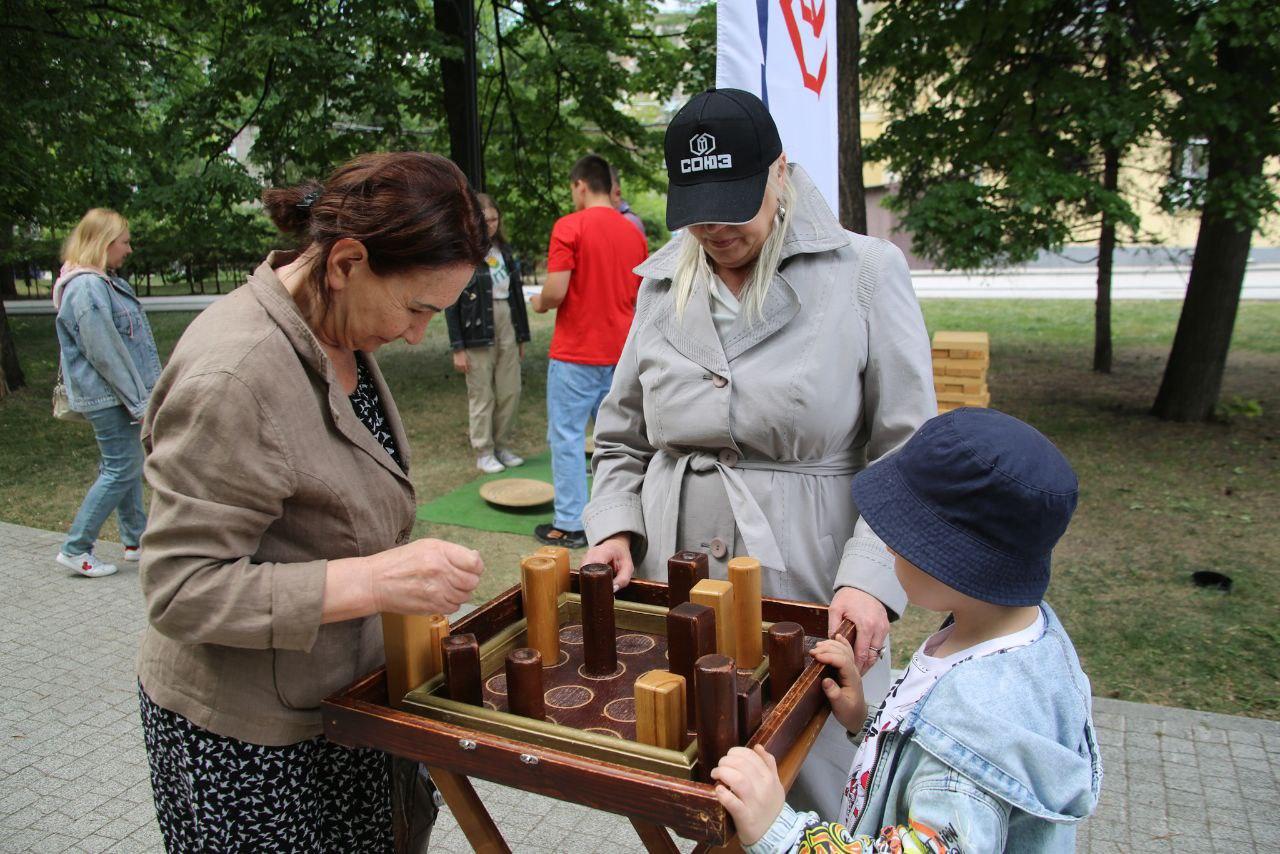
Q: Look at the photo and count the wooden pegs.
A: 15